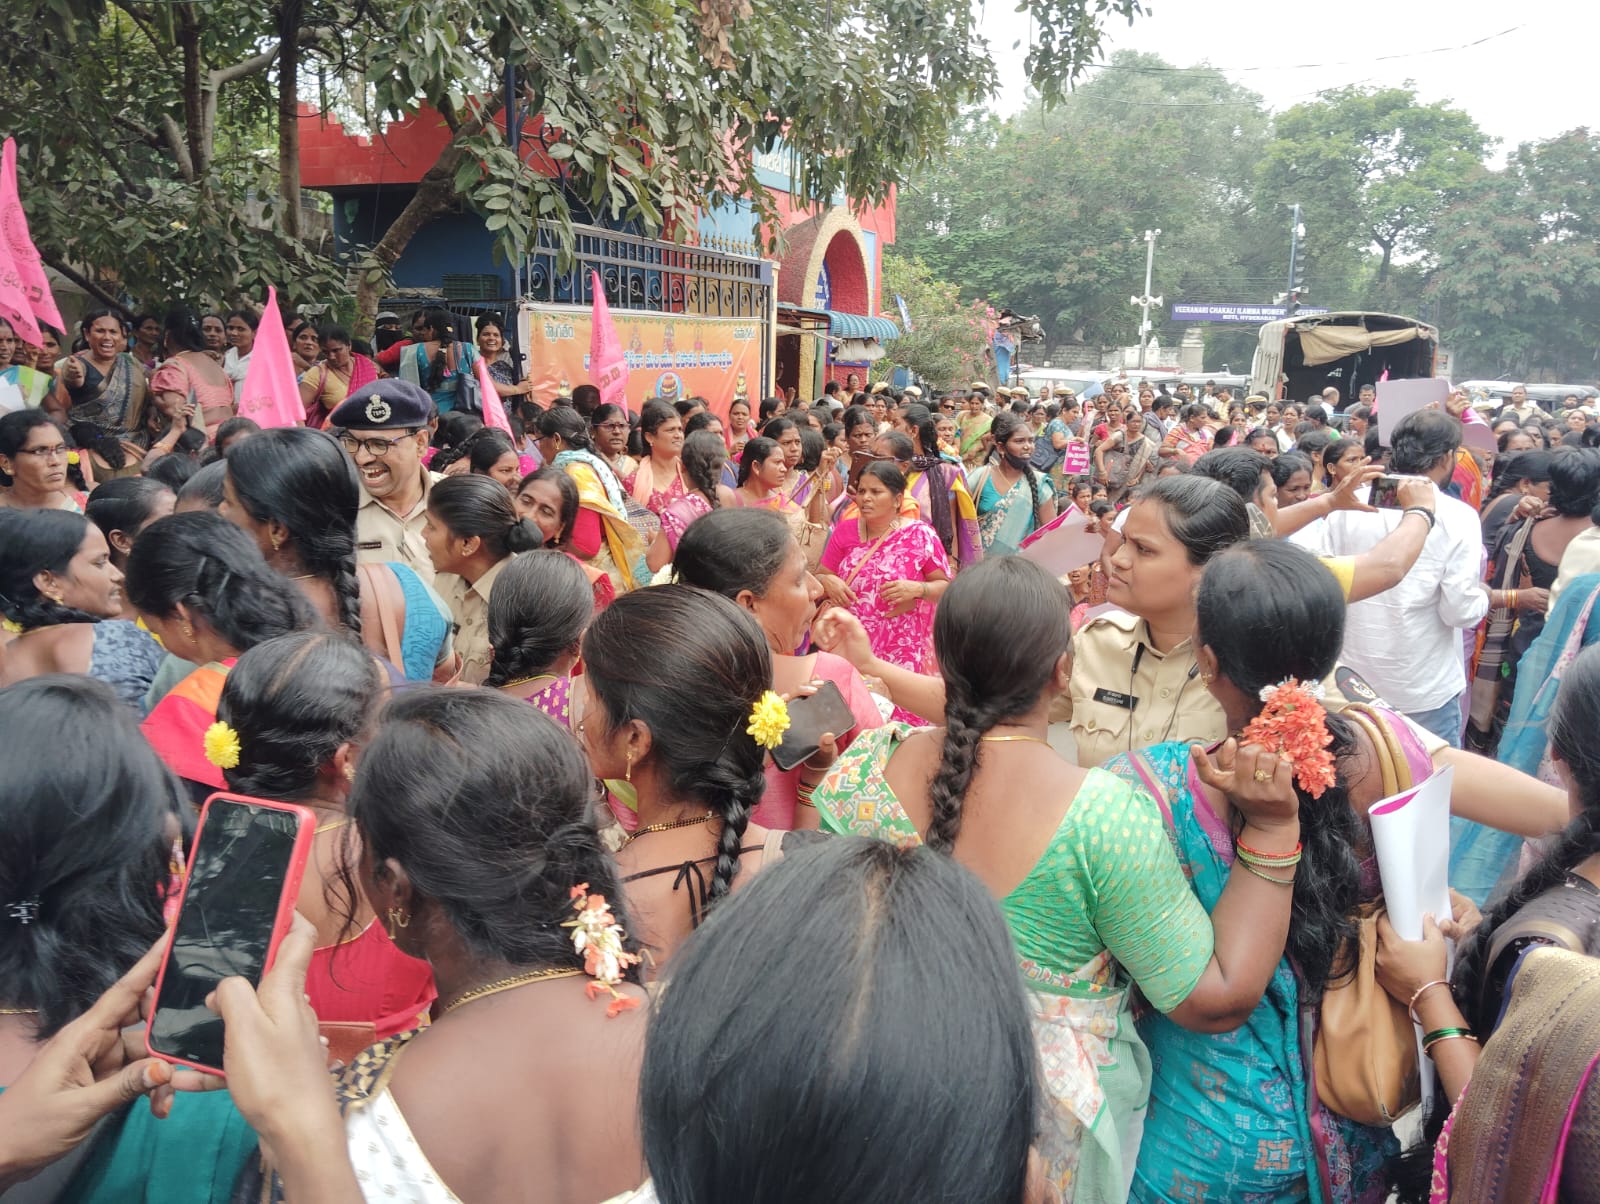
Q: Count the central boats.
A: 0